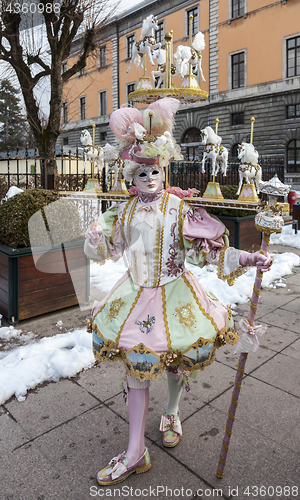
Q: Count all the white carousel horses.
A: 8